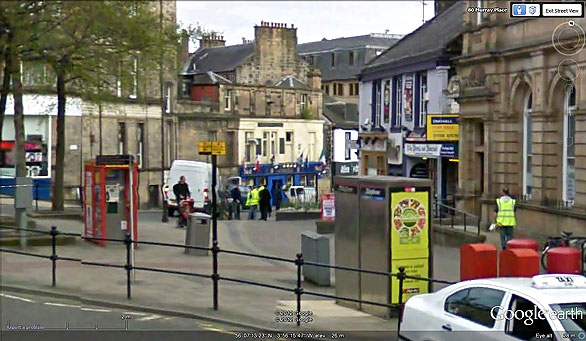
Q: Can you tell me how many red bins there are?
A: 4